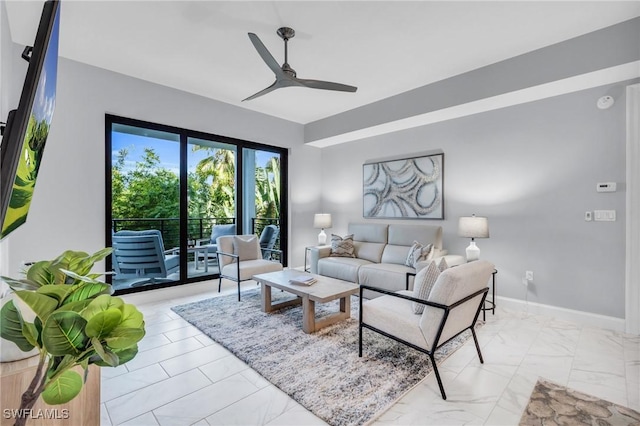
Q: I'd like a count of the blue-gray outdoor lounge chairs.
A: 3